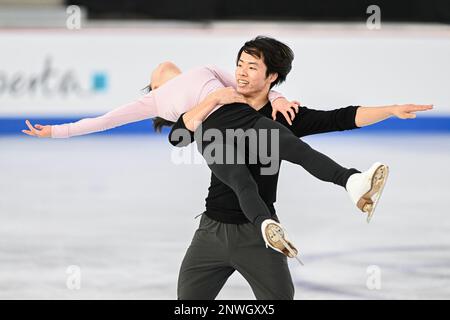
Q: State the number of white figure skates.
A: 2